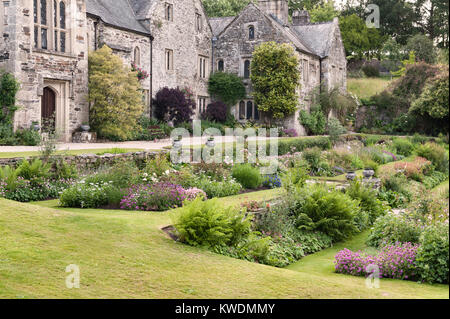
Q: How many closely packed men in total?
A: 0